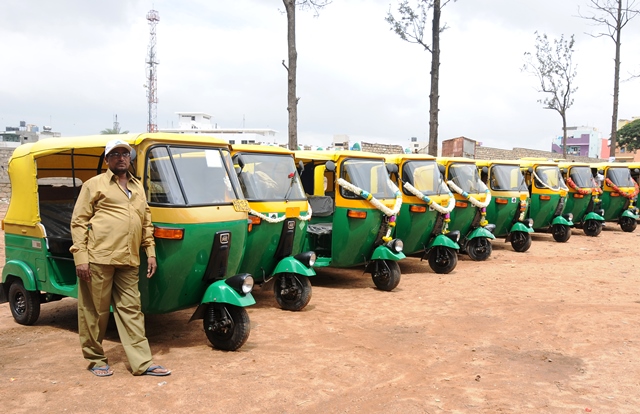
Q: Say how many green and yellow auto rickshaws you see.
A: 9